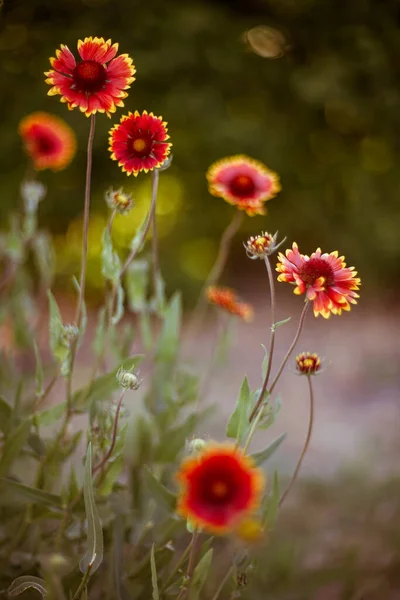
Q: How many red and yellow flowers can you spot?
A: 7